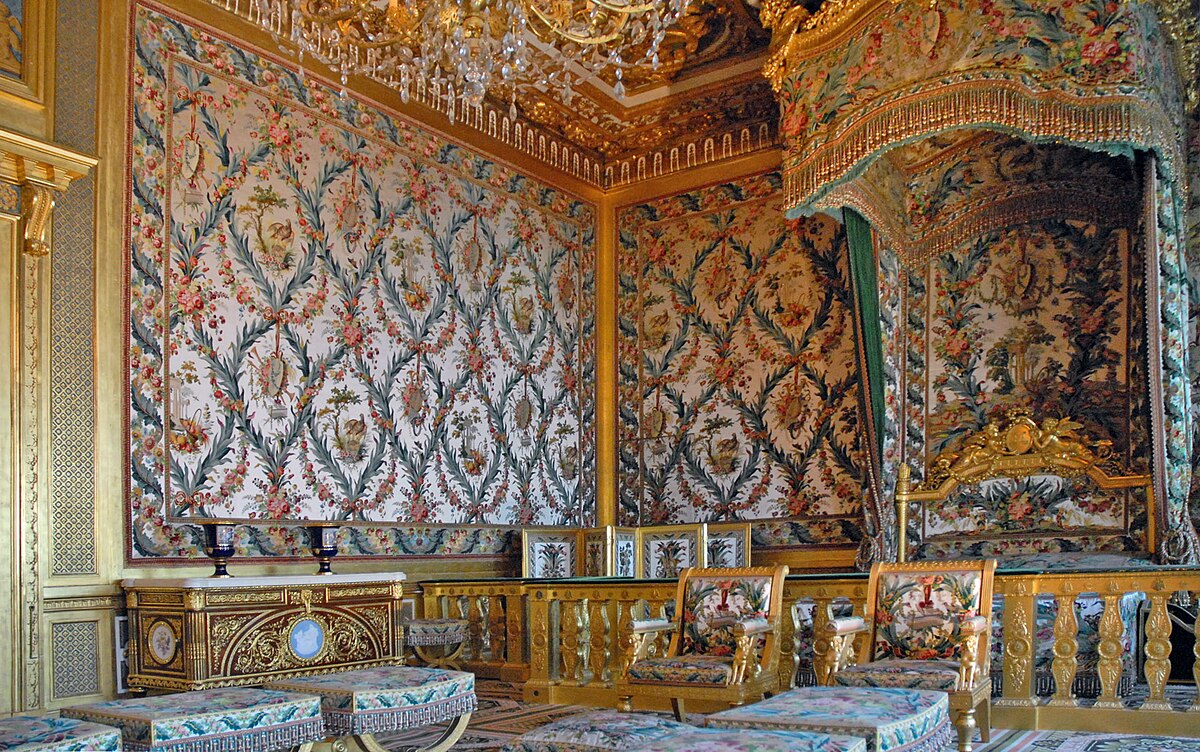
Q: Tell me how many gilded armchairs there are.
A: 2